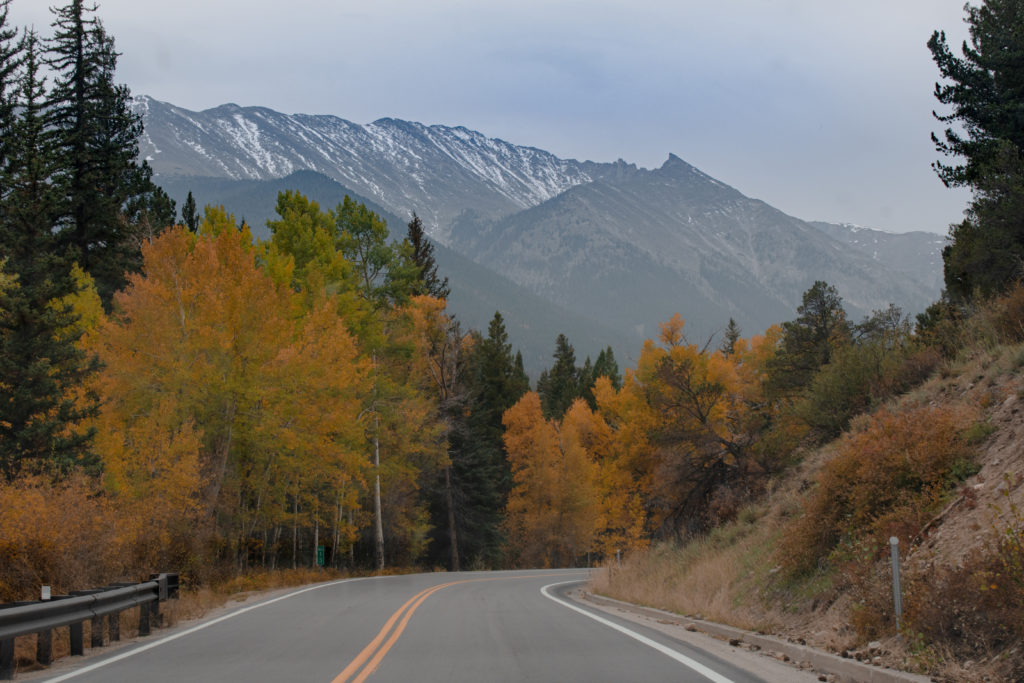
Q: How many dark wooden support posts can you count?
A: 7